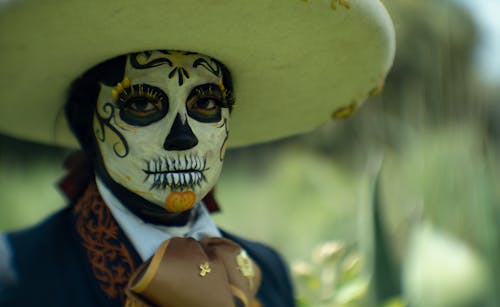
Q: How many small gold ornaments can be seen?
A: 2